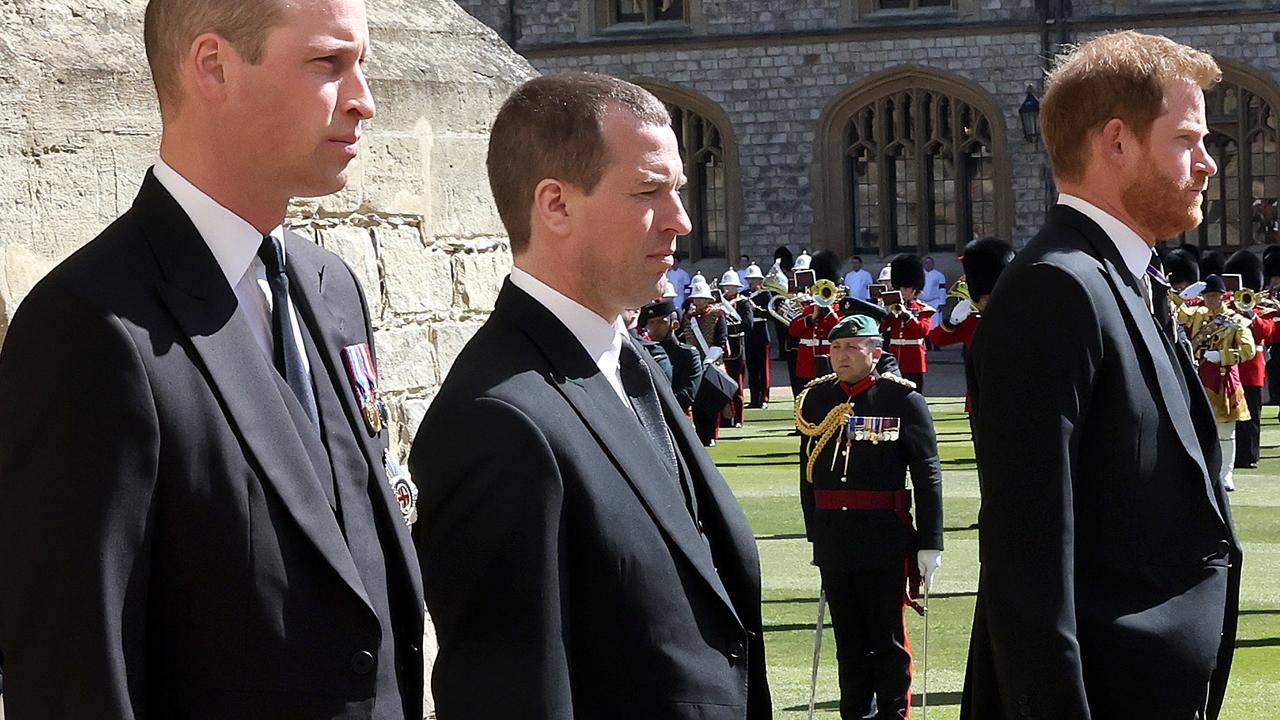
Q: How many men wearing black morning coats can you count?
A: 3